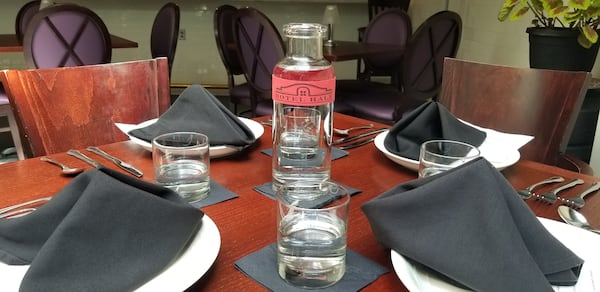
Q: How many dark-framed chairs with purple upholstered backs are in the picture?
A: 7